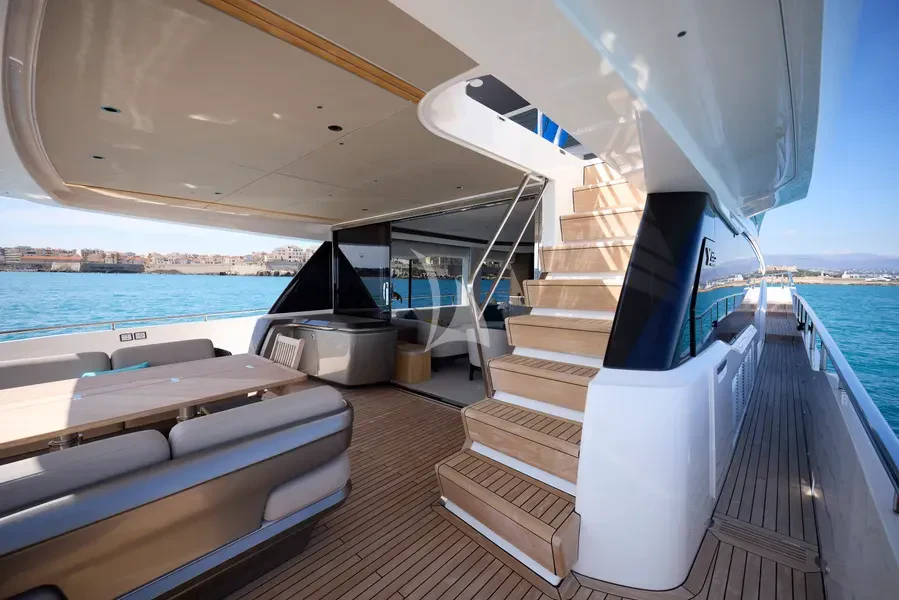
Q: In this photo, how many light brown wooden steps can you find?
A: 9